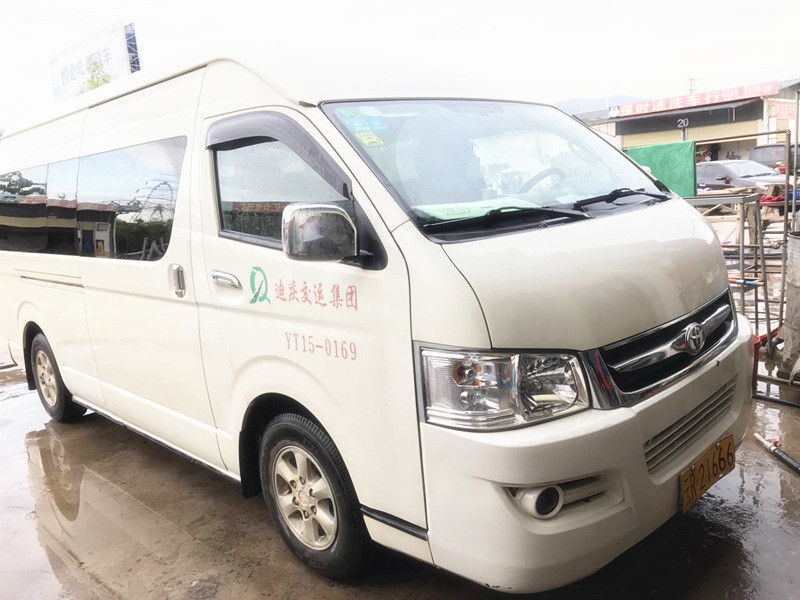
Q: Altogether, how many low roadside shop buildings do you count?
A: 1